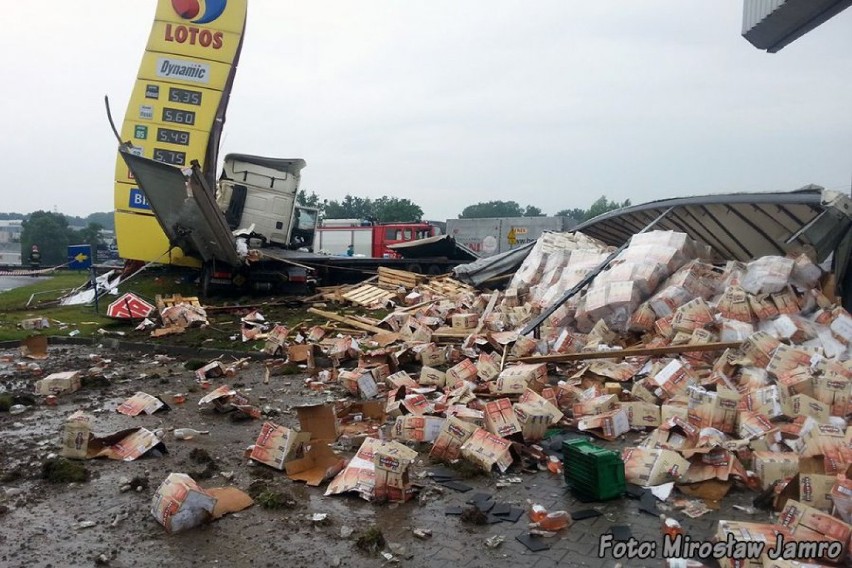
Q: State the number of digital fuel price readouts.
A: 4